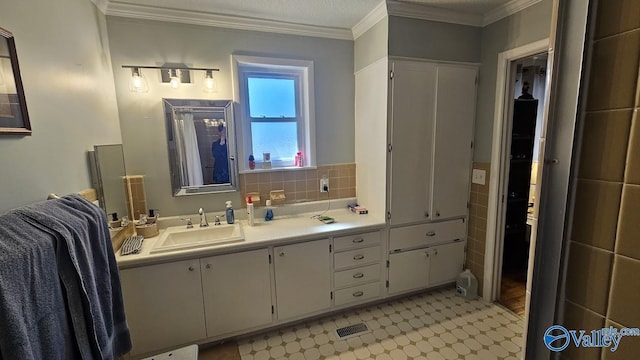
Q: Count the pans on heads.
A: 0